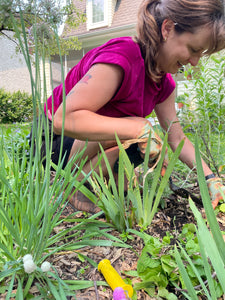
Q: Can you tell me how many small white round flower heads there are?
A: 3